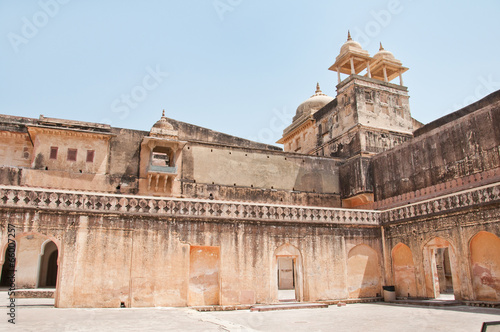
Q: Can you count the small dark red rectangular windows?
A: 3